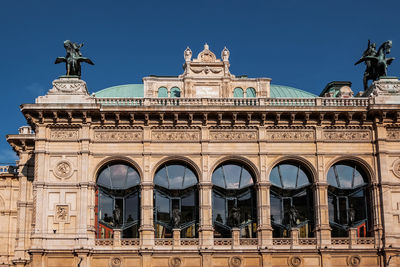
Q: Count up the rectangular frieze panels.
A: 7